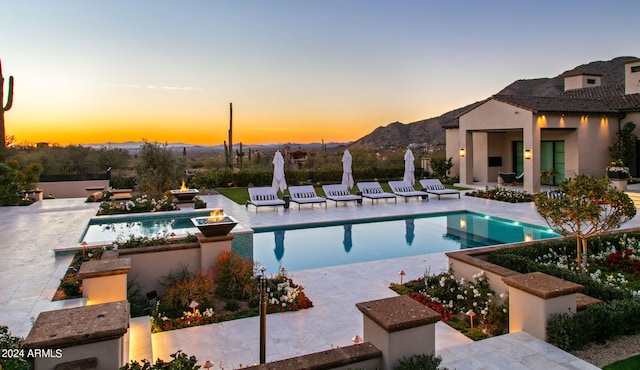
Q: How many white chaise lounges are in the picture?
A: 6